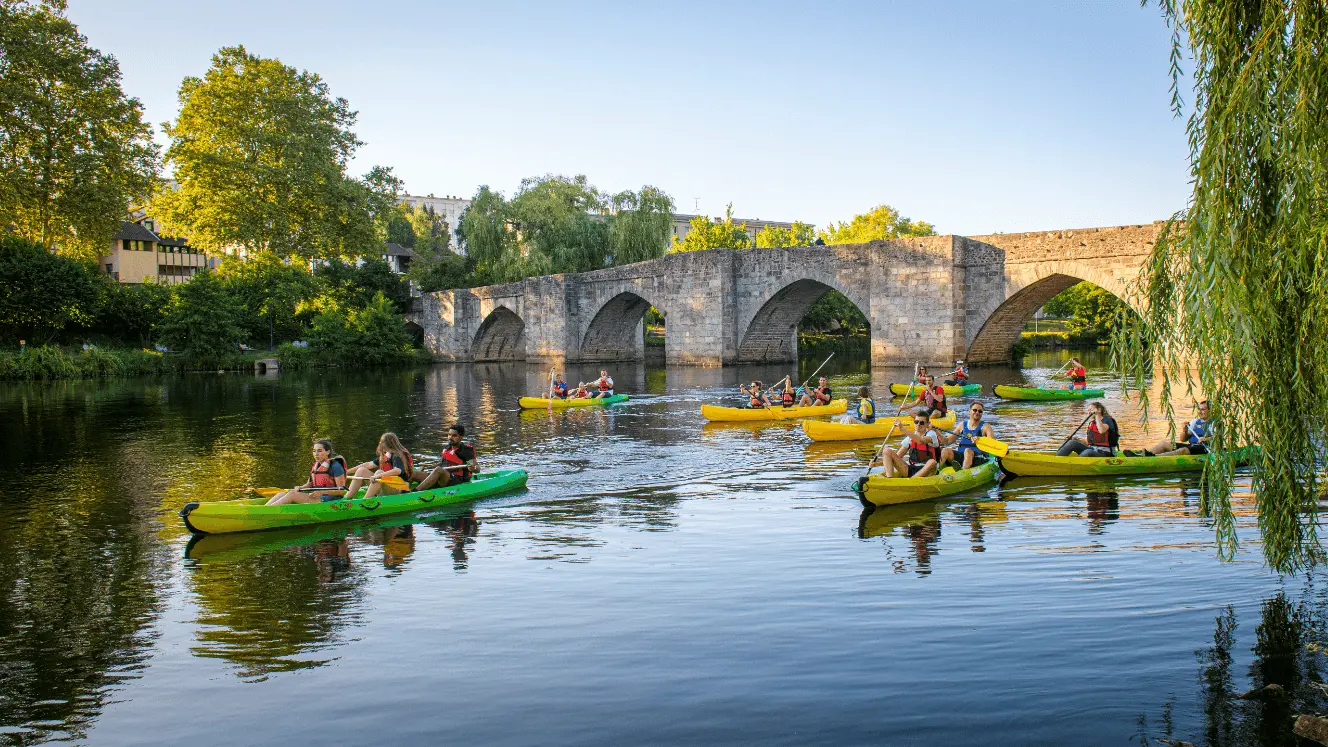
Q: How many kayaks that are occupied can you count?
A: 8